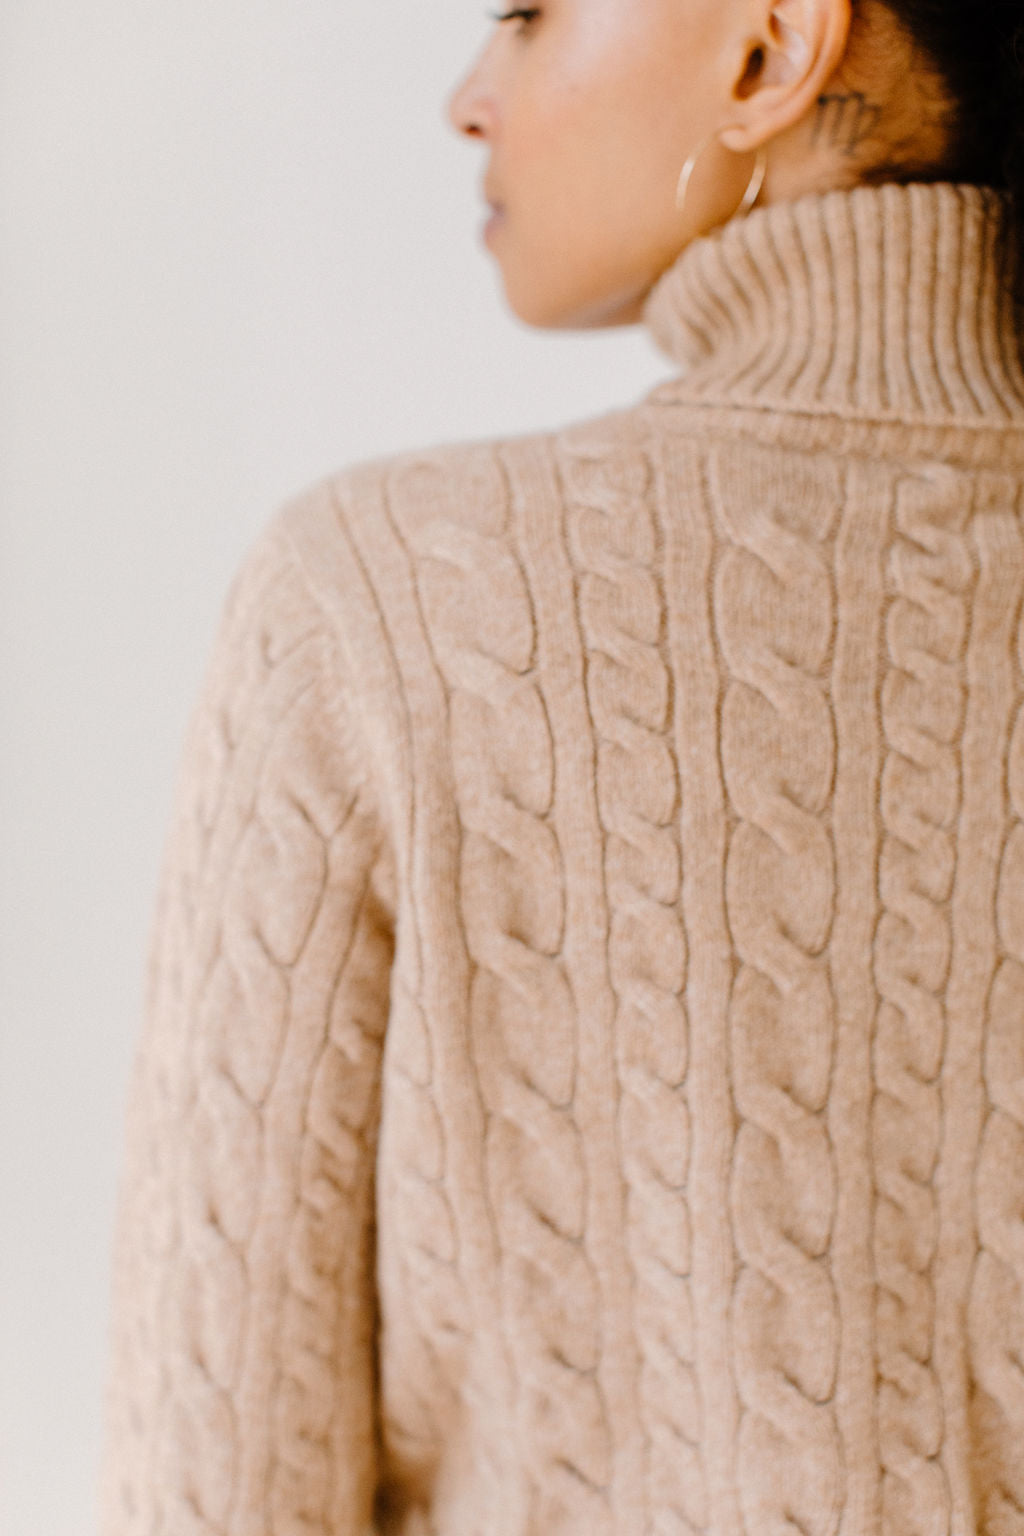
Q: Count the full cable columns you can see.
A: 4